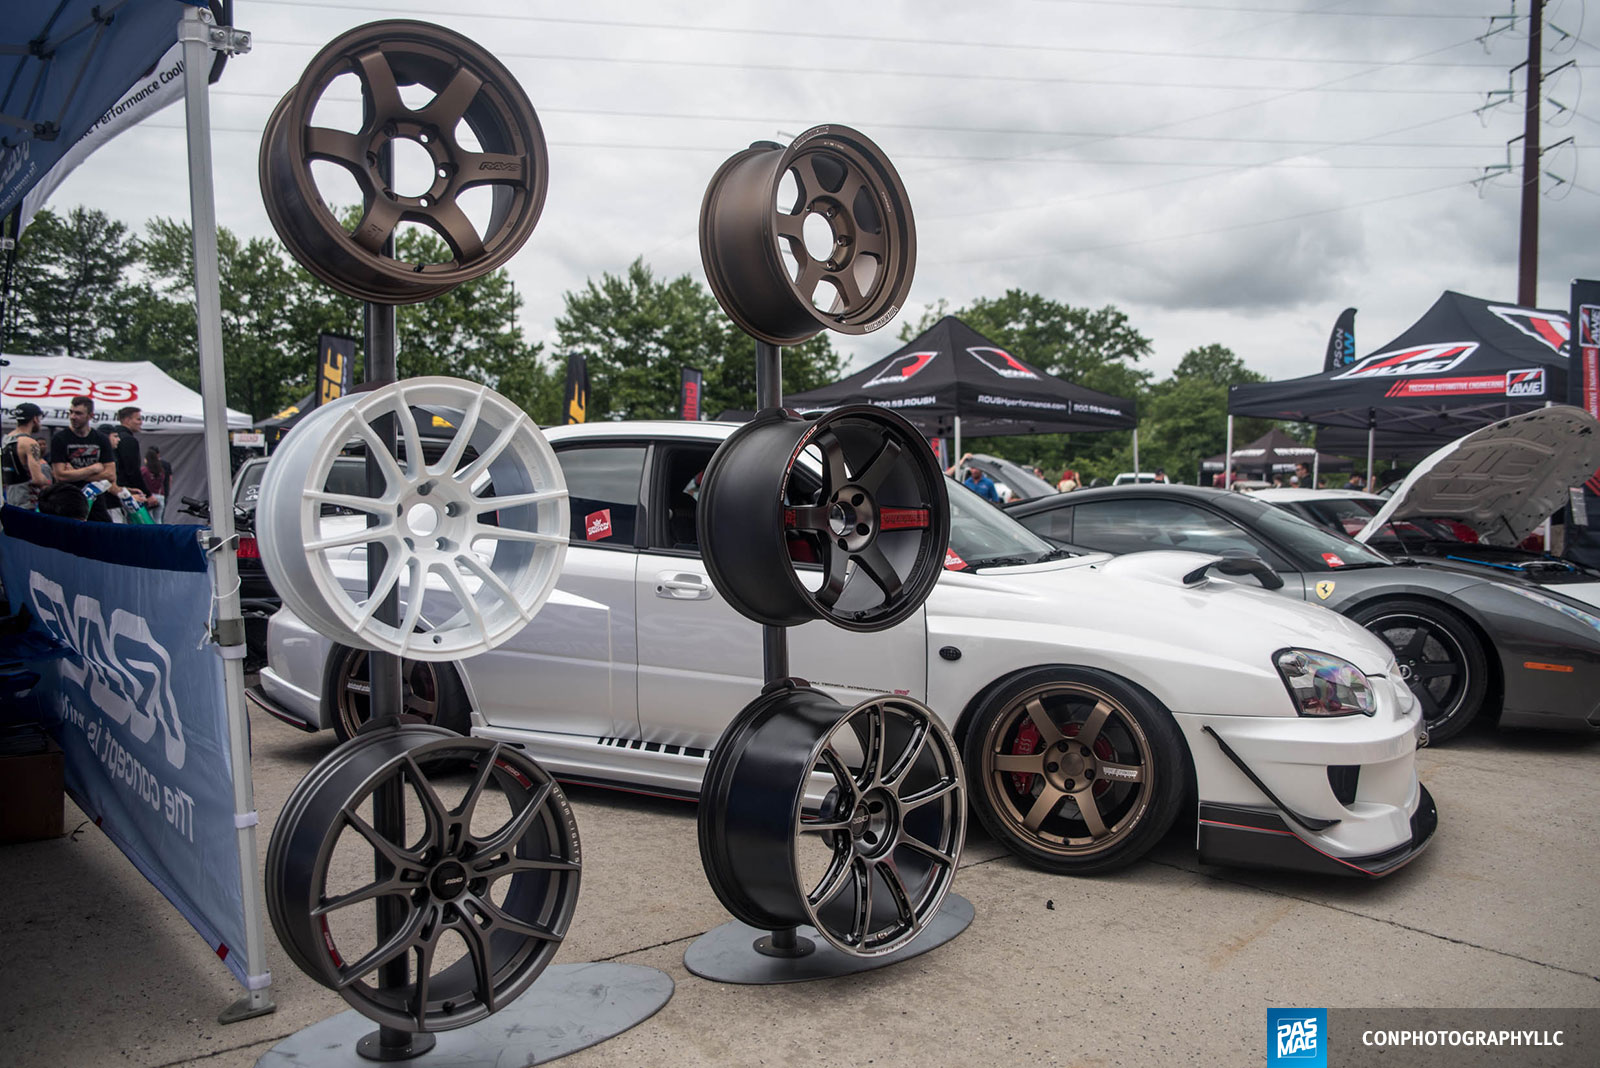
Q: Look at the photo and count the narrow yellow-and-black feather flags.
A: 2